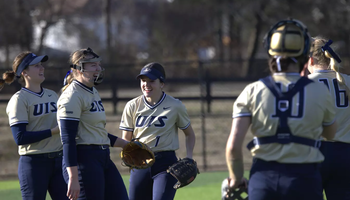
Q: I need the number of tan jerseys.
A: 5